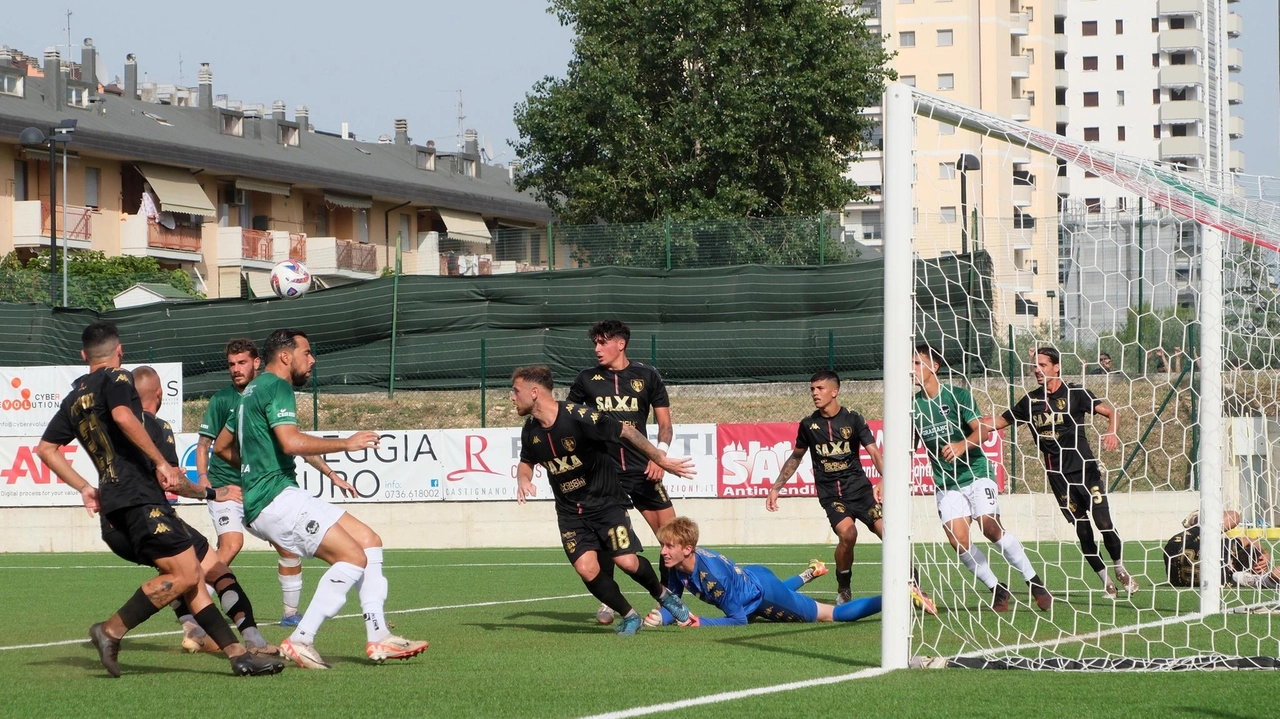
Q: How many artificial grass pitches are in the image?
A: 1